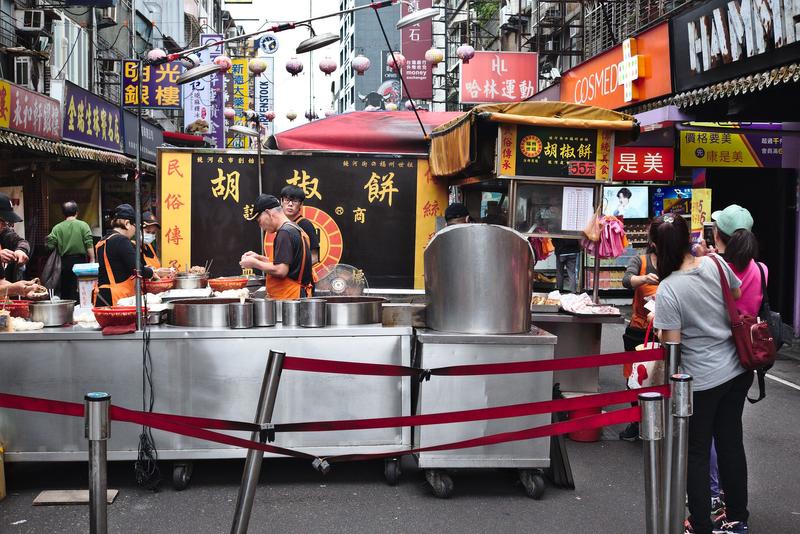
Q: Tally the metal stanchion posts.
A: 5